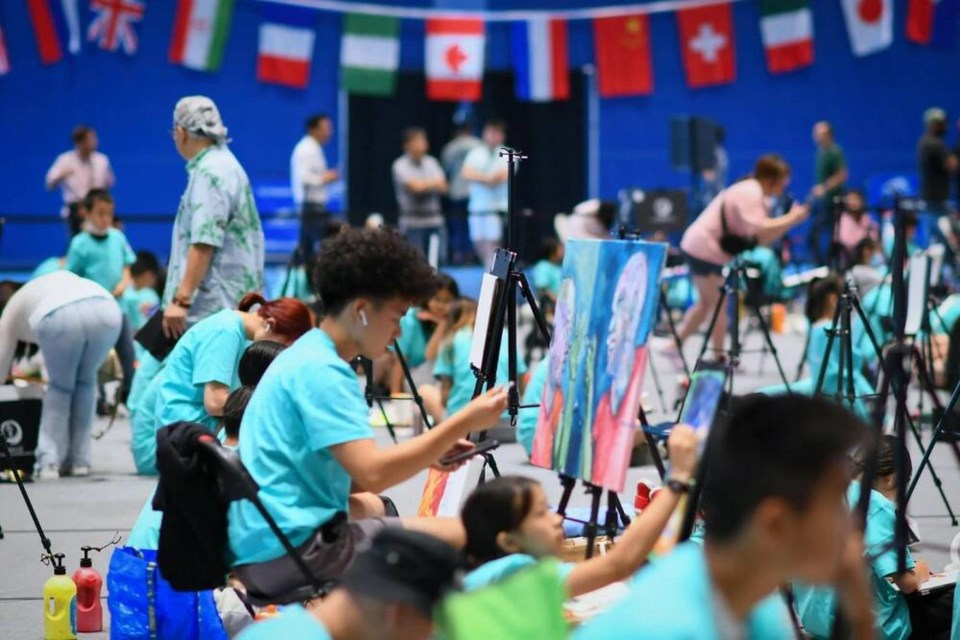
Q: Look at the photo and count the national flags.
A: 13